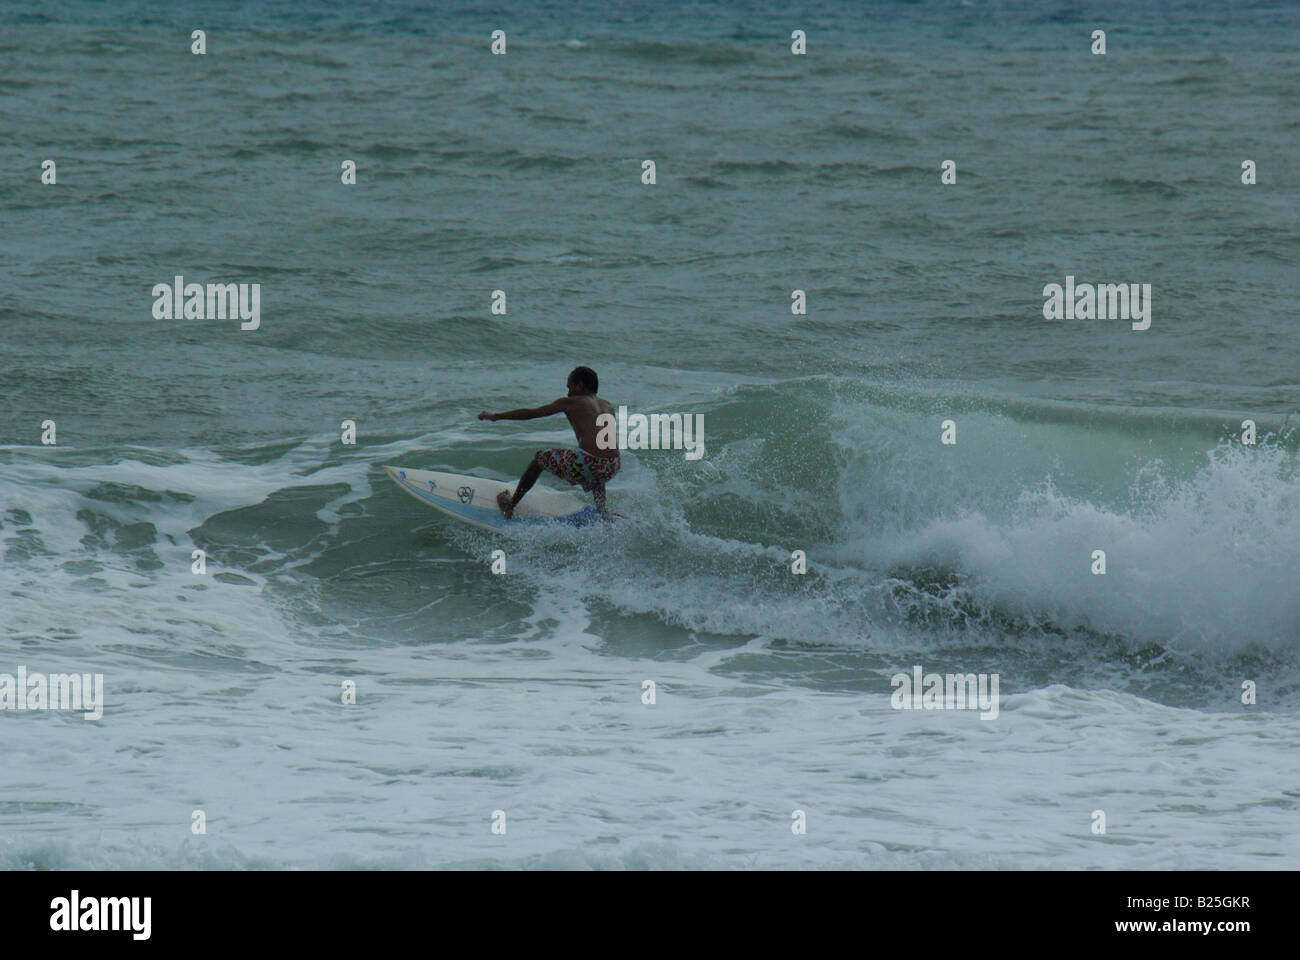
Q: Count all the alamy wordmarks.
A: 6